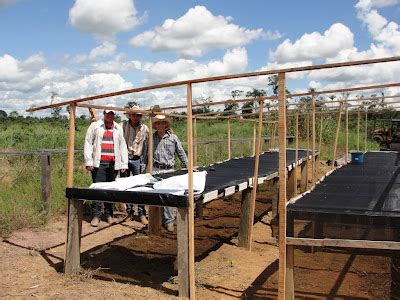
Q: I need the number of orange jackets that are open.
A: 0